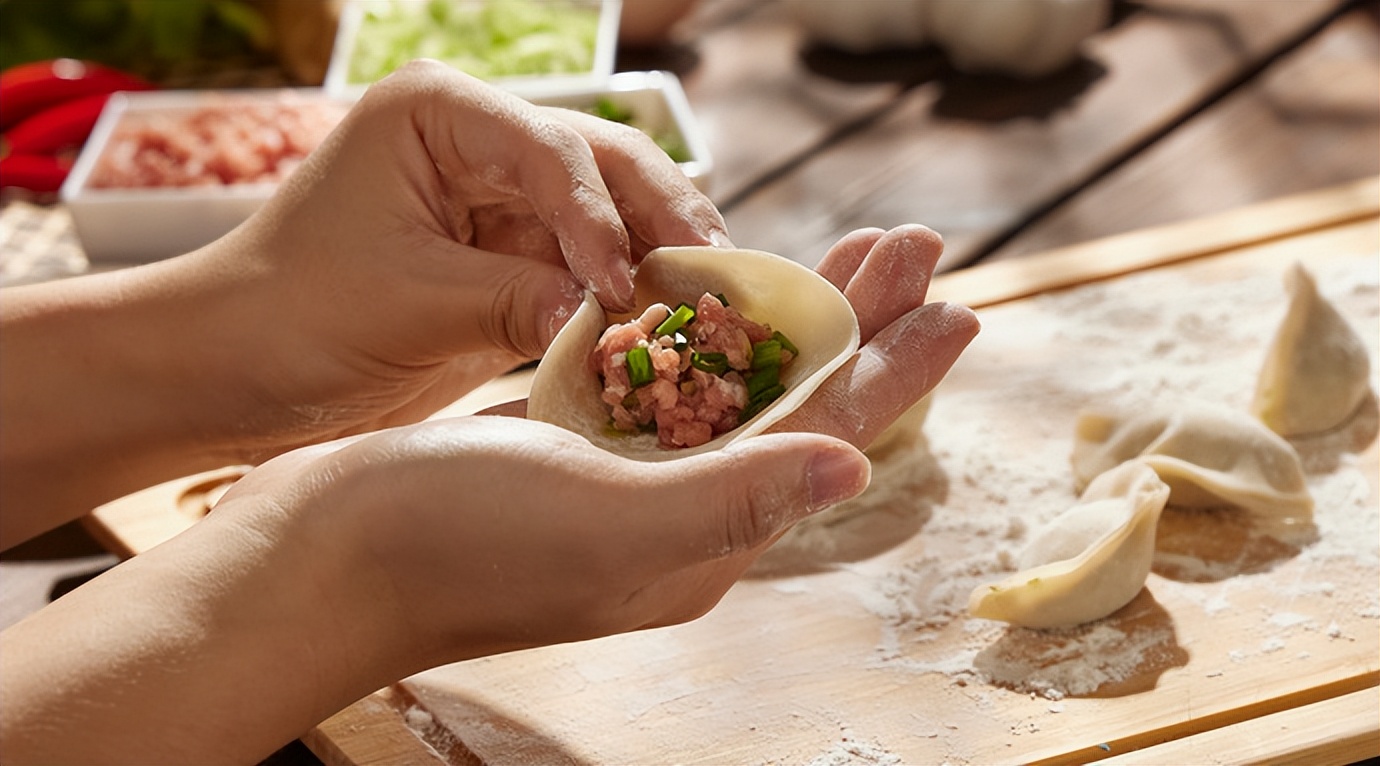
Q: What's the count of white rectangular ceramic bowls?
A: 3